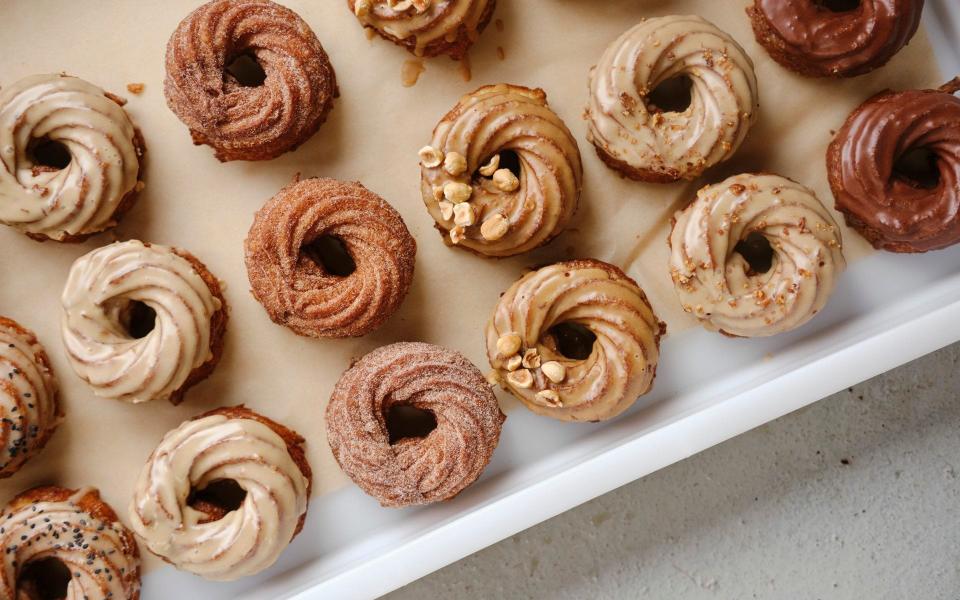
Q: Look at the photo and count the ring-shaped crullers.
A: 15